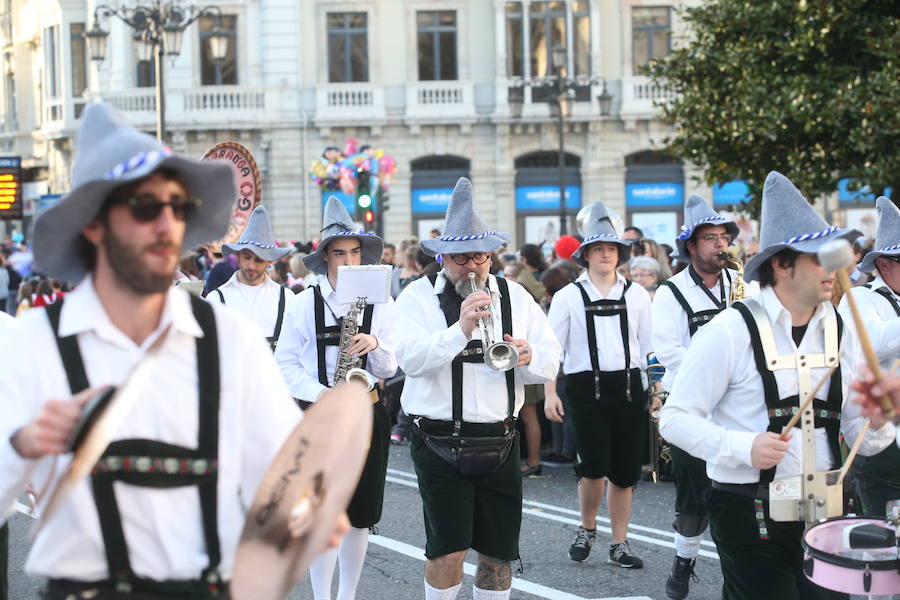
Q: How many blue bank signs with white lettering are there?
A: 3